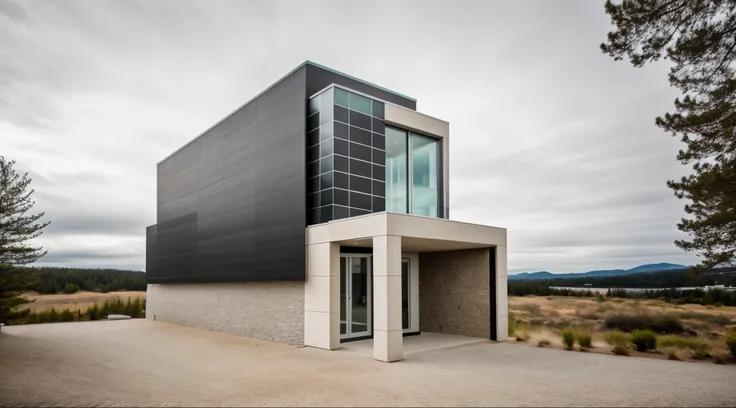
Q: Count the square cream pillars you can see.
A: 3